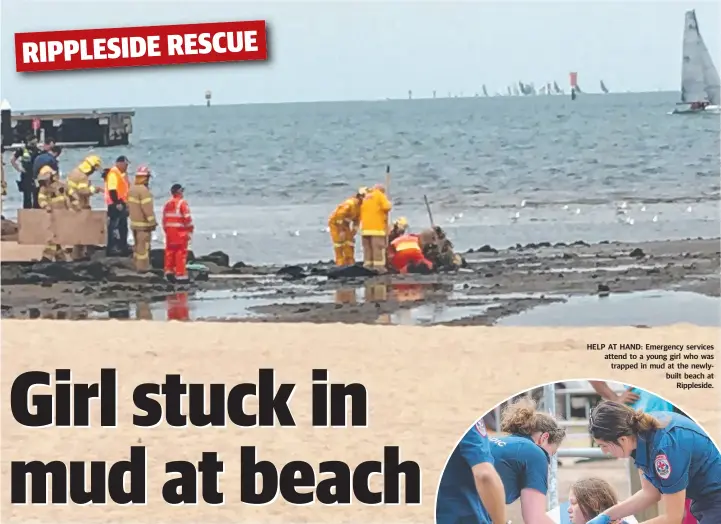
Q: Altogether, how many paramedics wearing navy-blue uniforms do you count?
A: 3